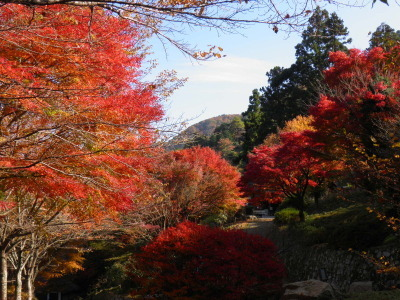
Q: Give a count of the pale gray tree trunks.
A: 3